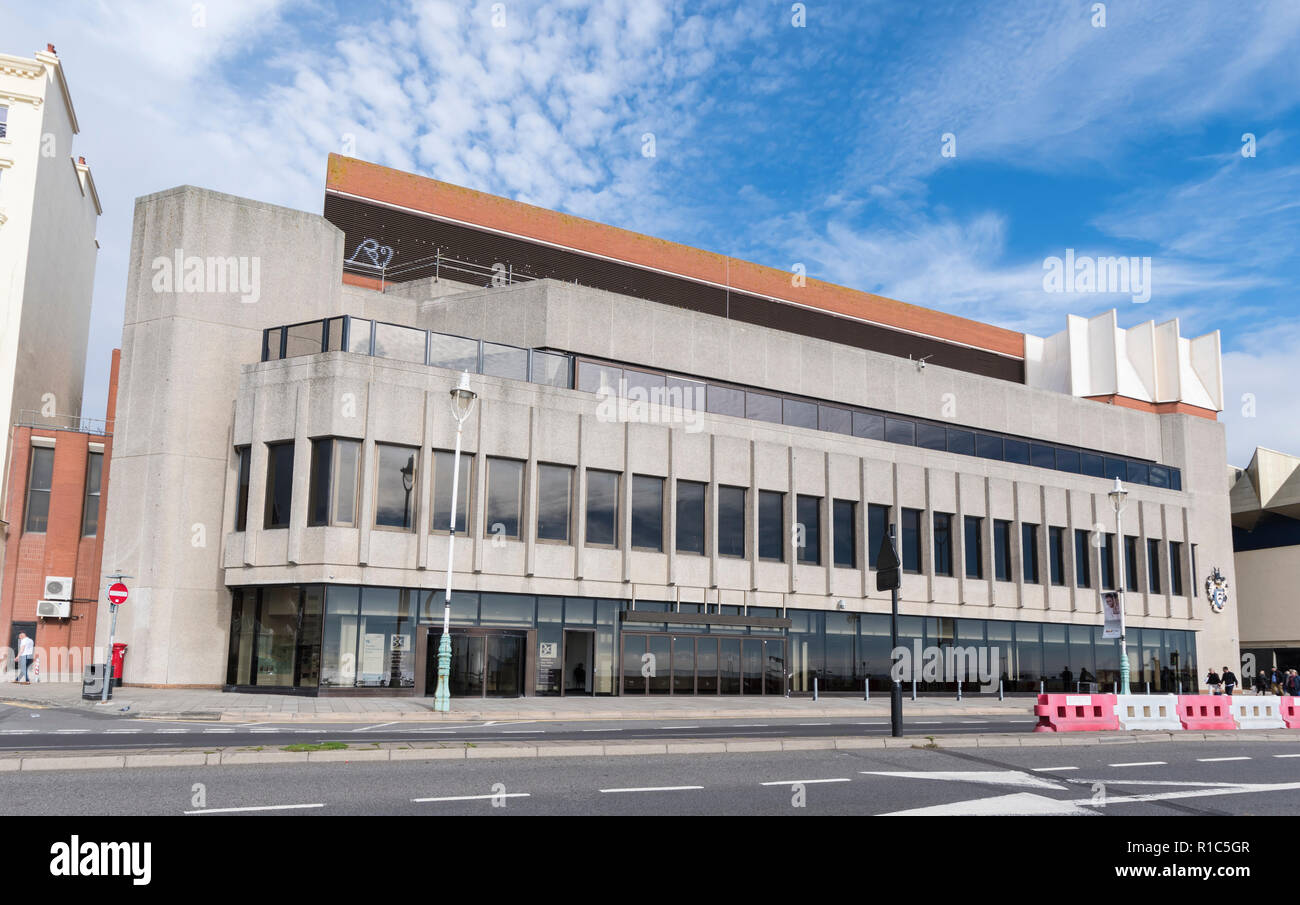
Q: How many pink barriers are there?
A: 3